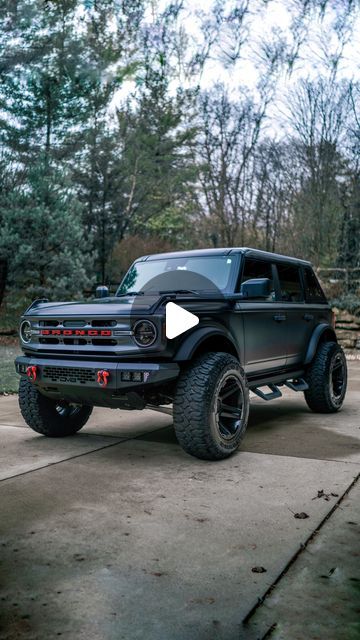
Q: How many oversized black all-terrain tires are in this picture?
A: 3